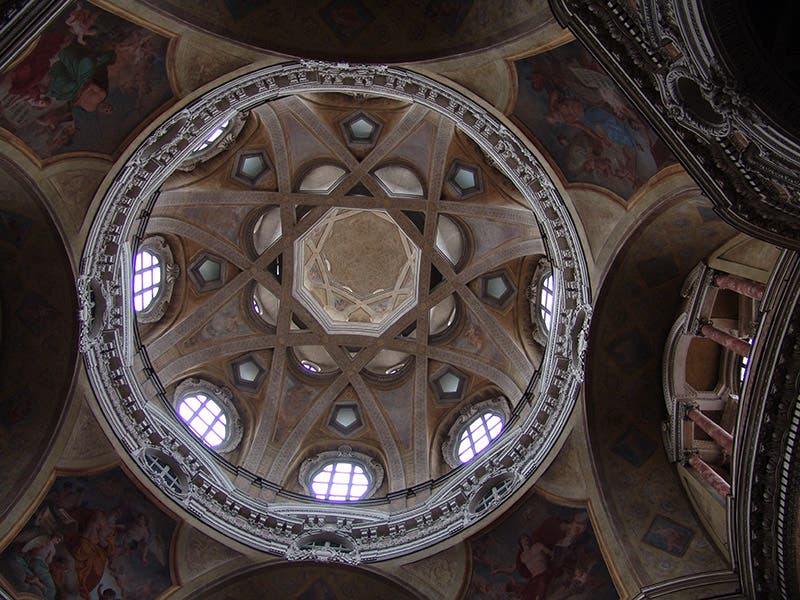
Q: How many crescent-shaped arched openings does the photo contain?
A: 8